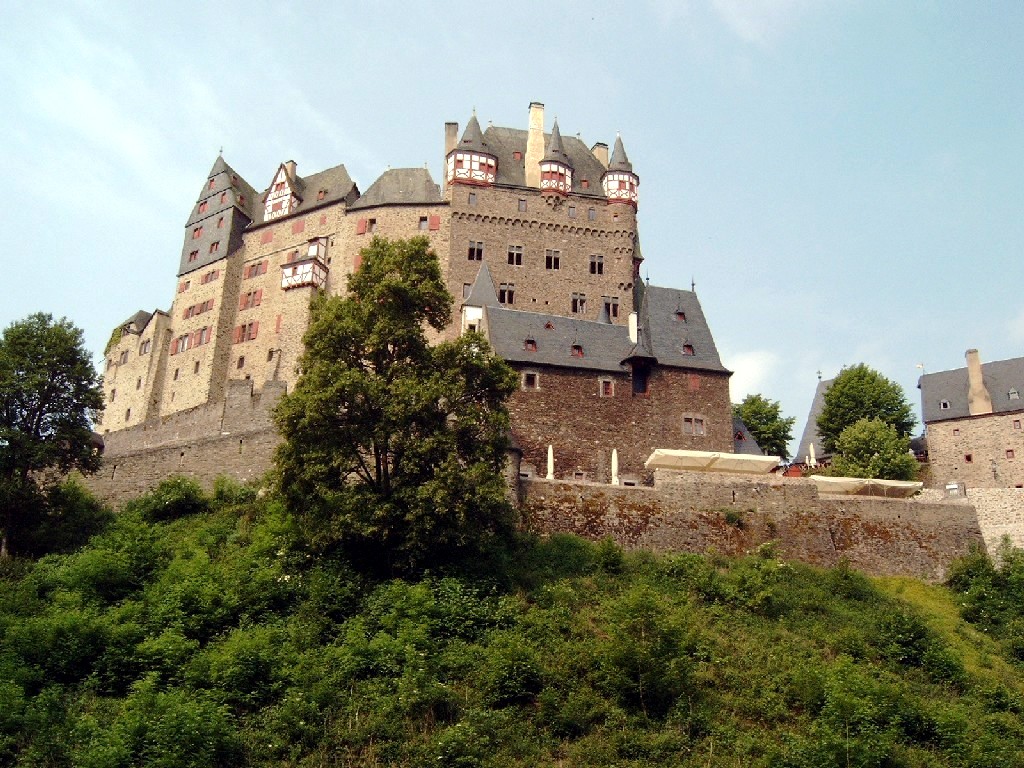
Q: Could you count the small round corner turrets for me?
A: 3